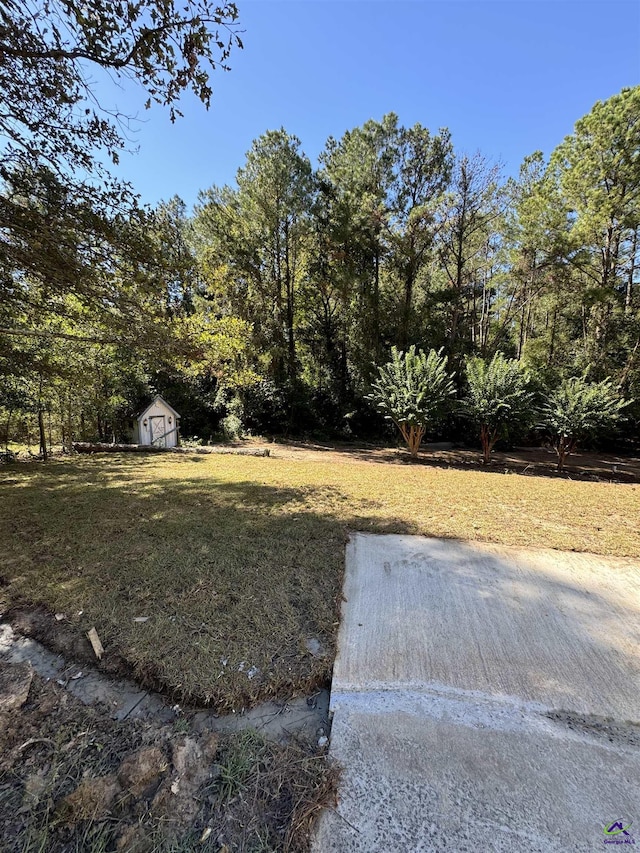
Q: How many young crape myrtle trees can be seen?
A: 3